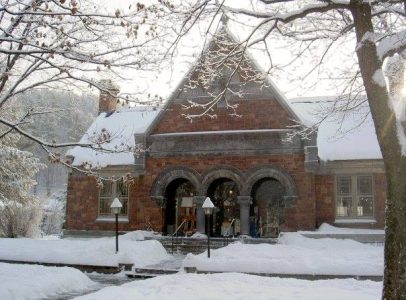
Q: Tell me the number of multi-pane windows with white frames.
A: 2